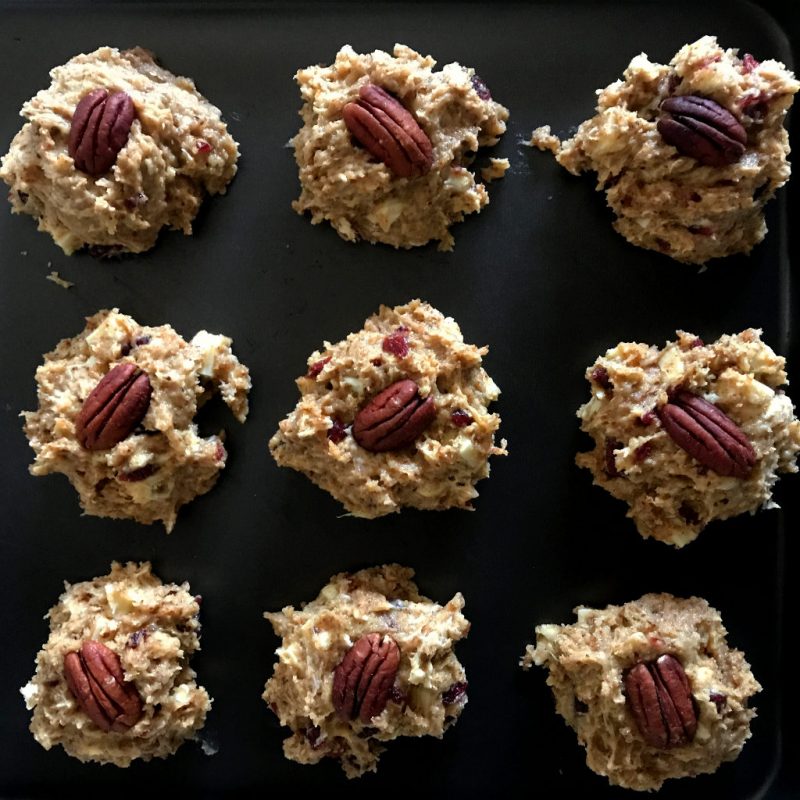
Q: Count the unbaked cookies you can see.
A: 9